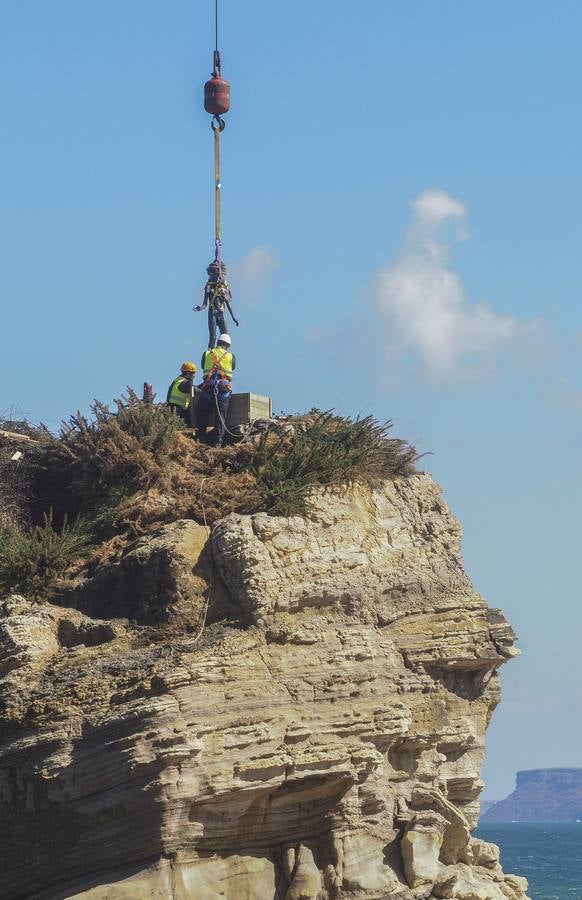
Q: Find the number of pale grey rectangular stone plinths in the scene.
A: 1